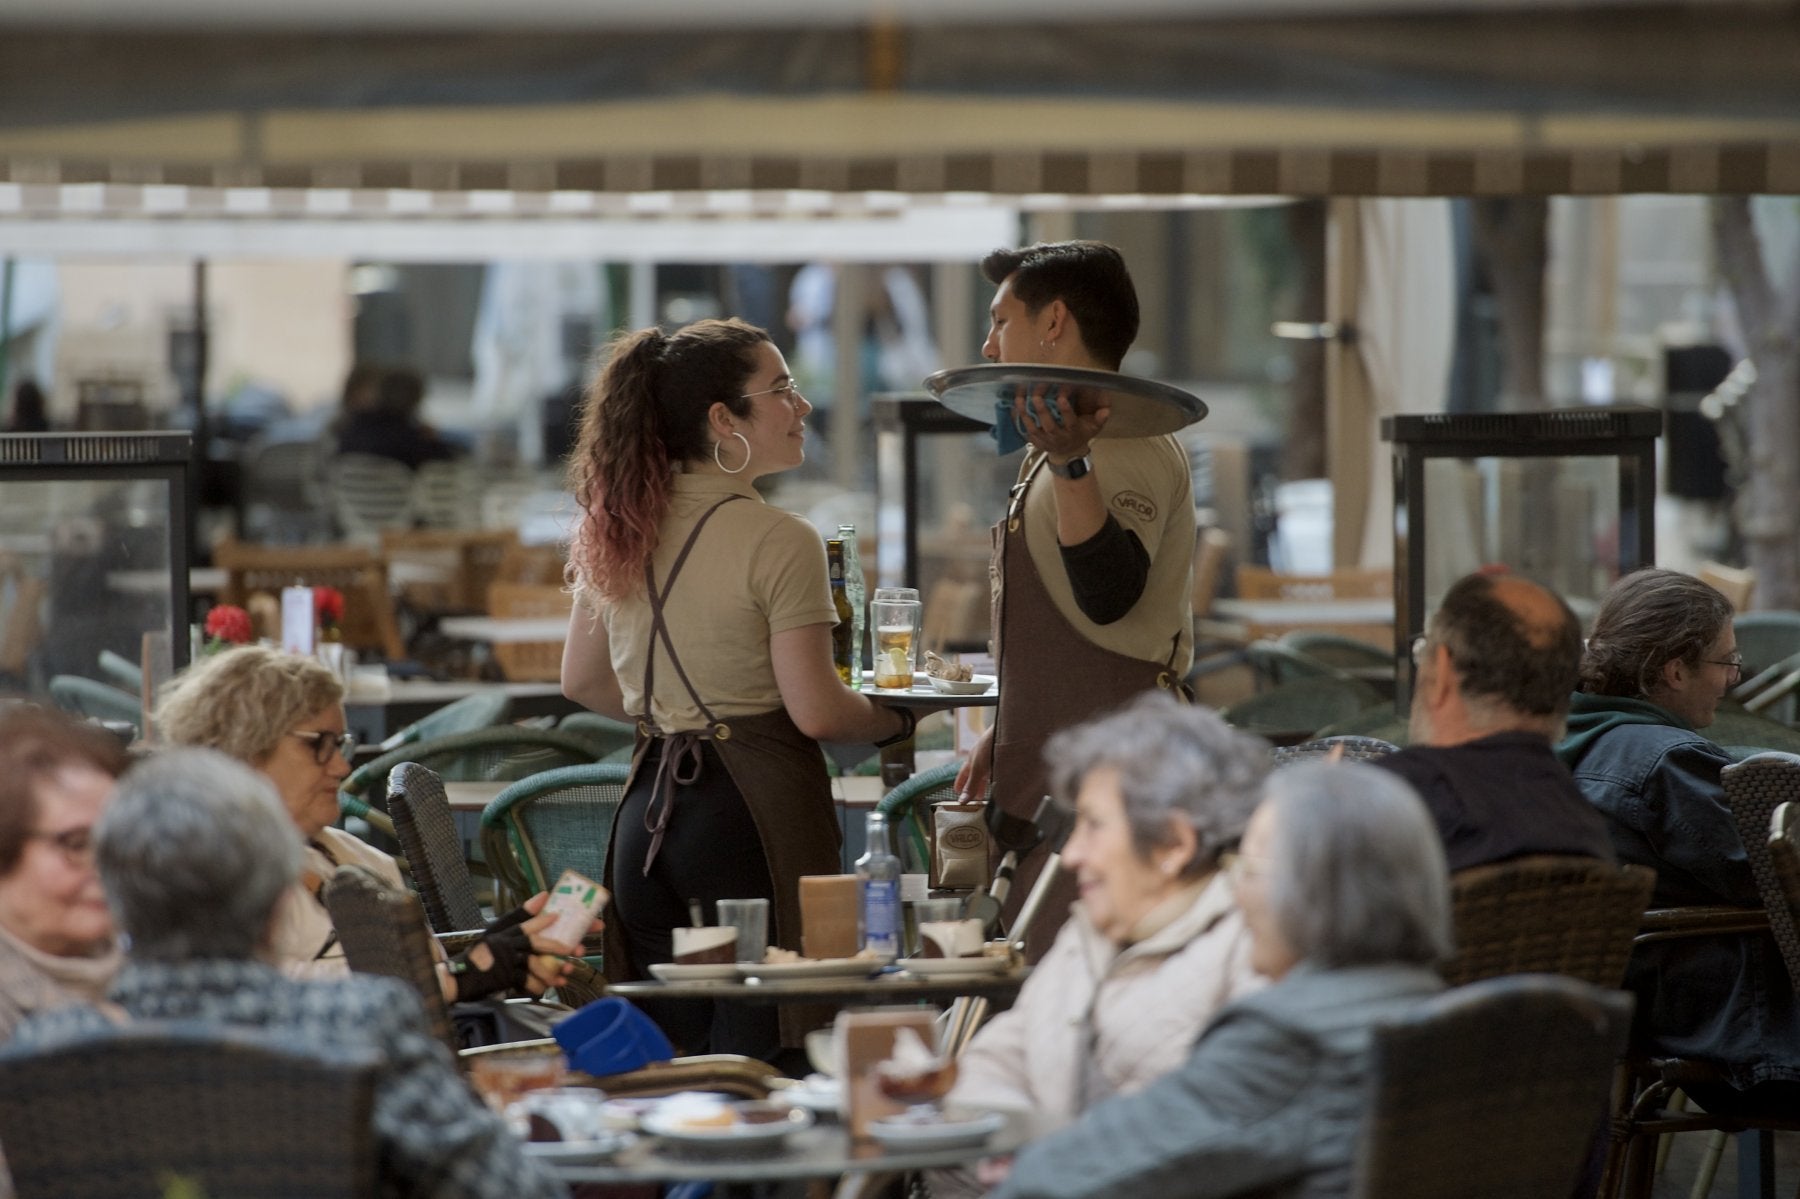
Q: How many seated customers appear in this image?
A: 7